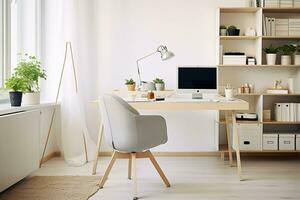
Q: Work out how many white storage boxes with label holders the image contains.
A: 2